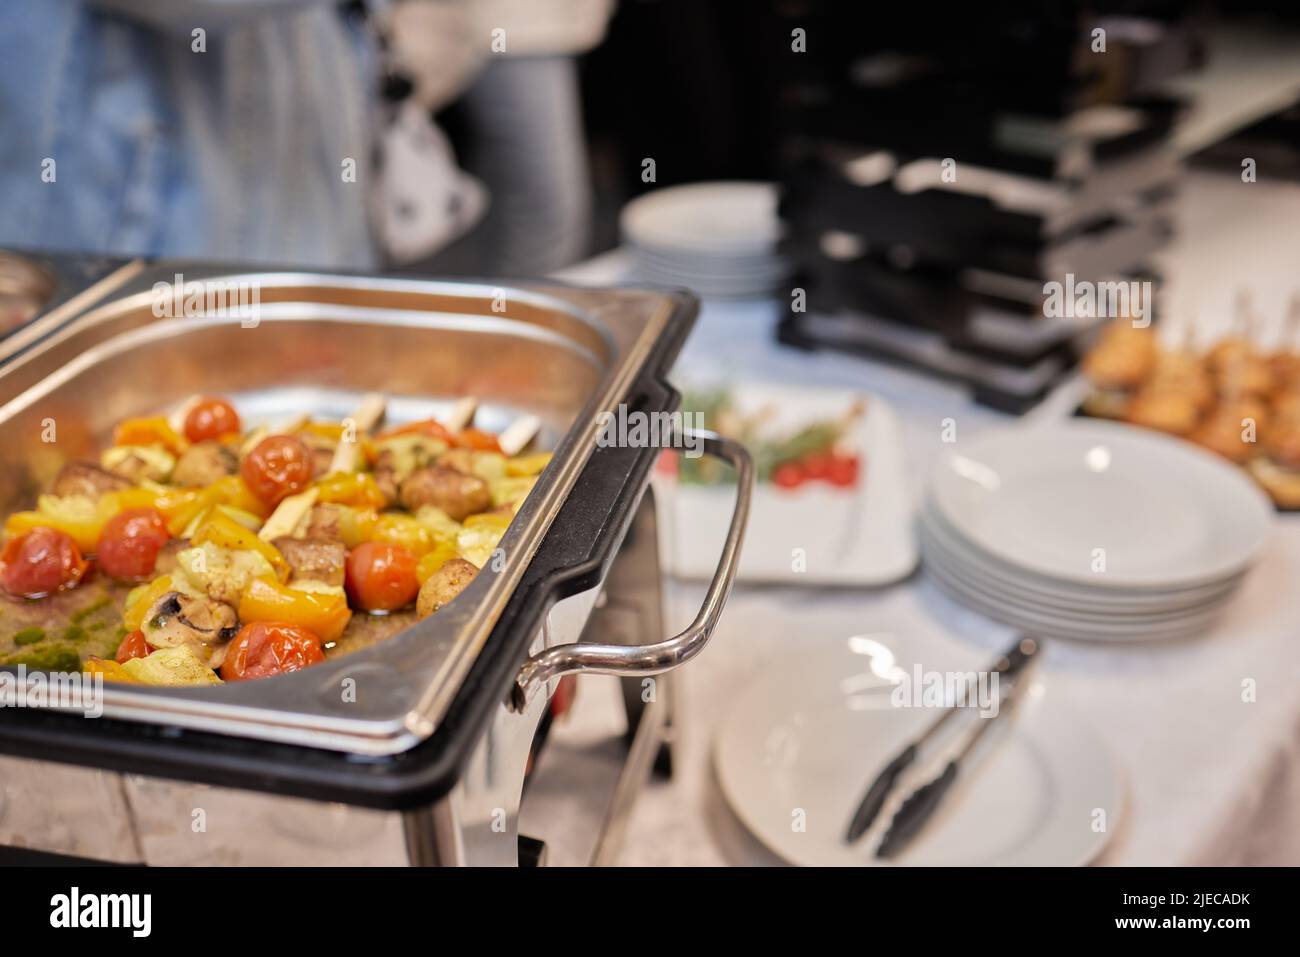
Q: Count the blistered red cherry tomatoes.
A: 7